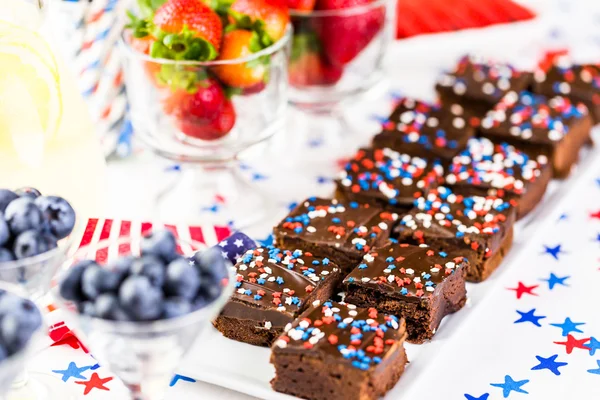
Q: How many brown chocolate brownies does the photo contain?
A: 11